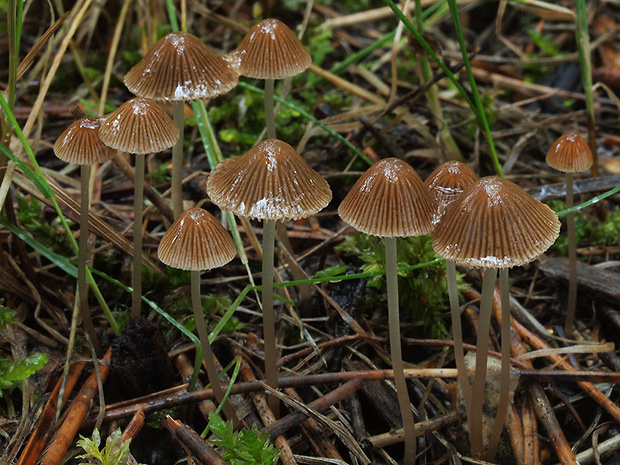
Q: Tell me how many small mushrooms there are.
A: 10